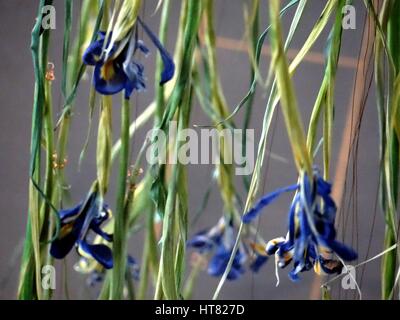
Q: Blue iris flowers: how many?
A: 4